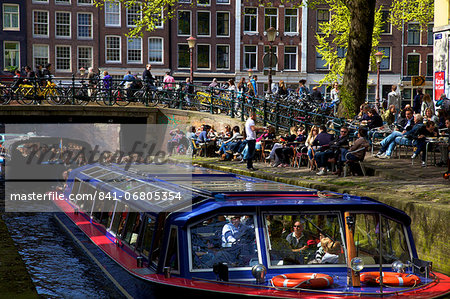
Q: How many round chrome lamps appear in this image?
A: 3